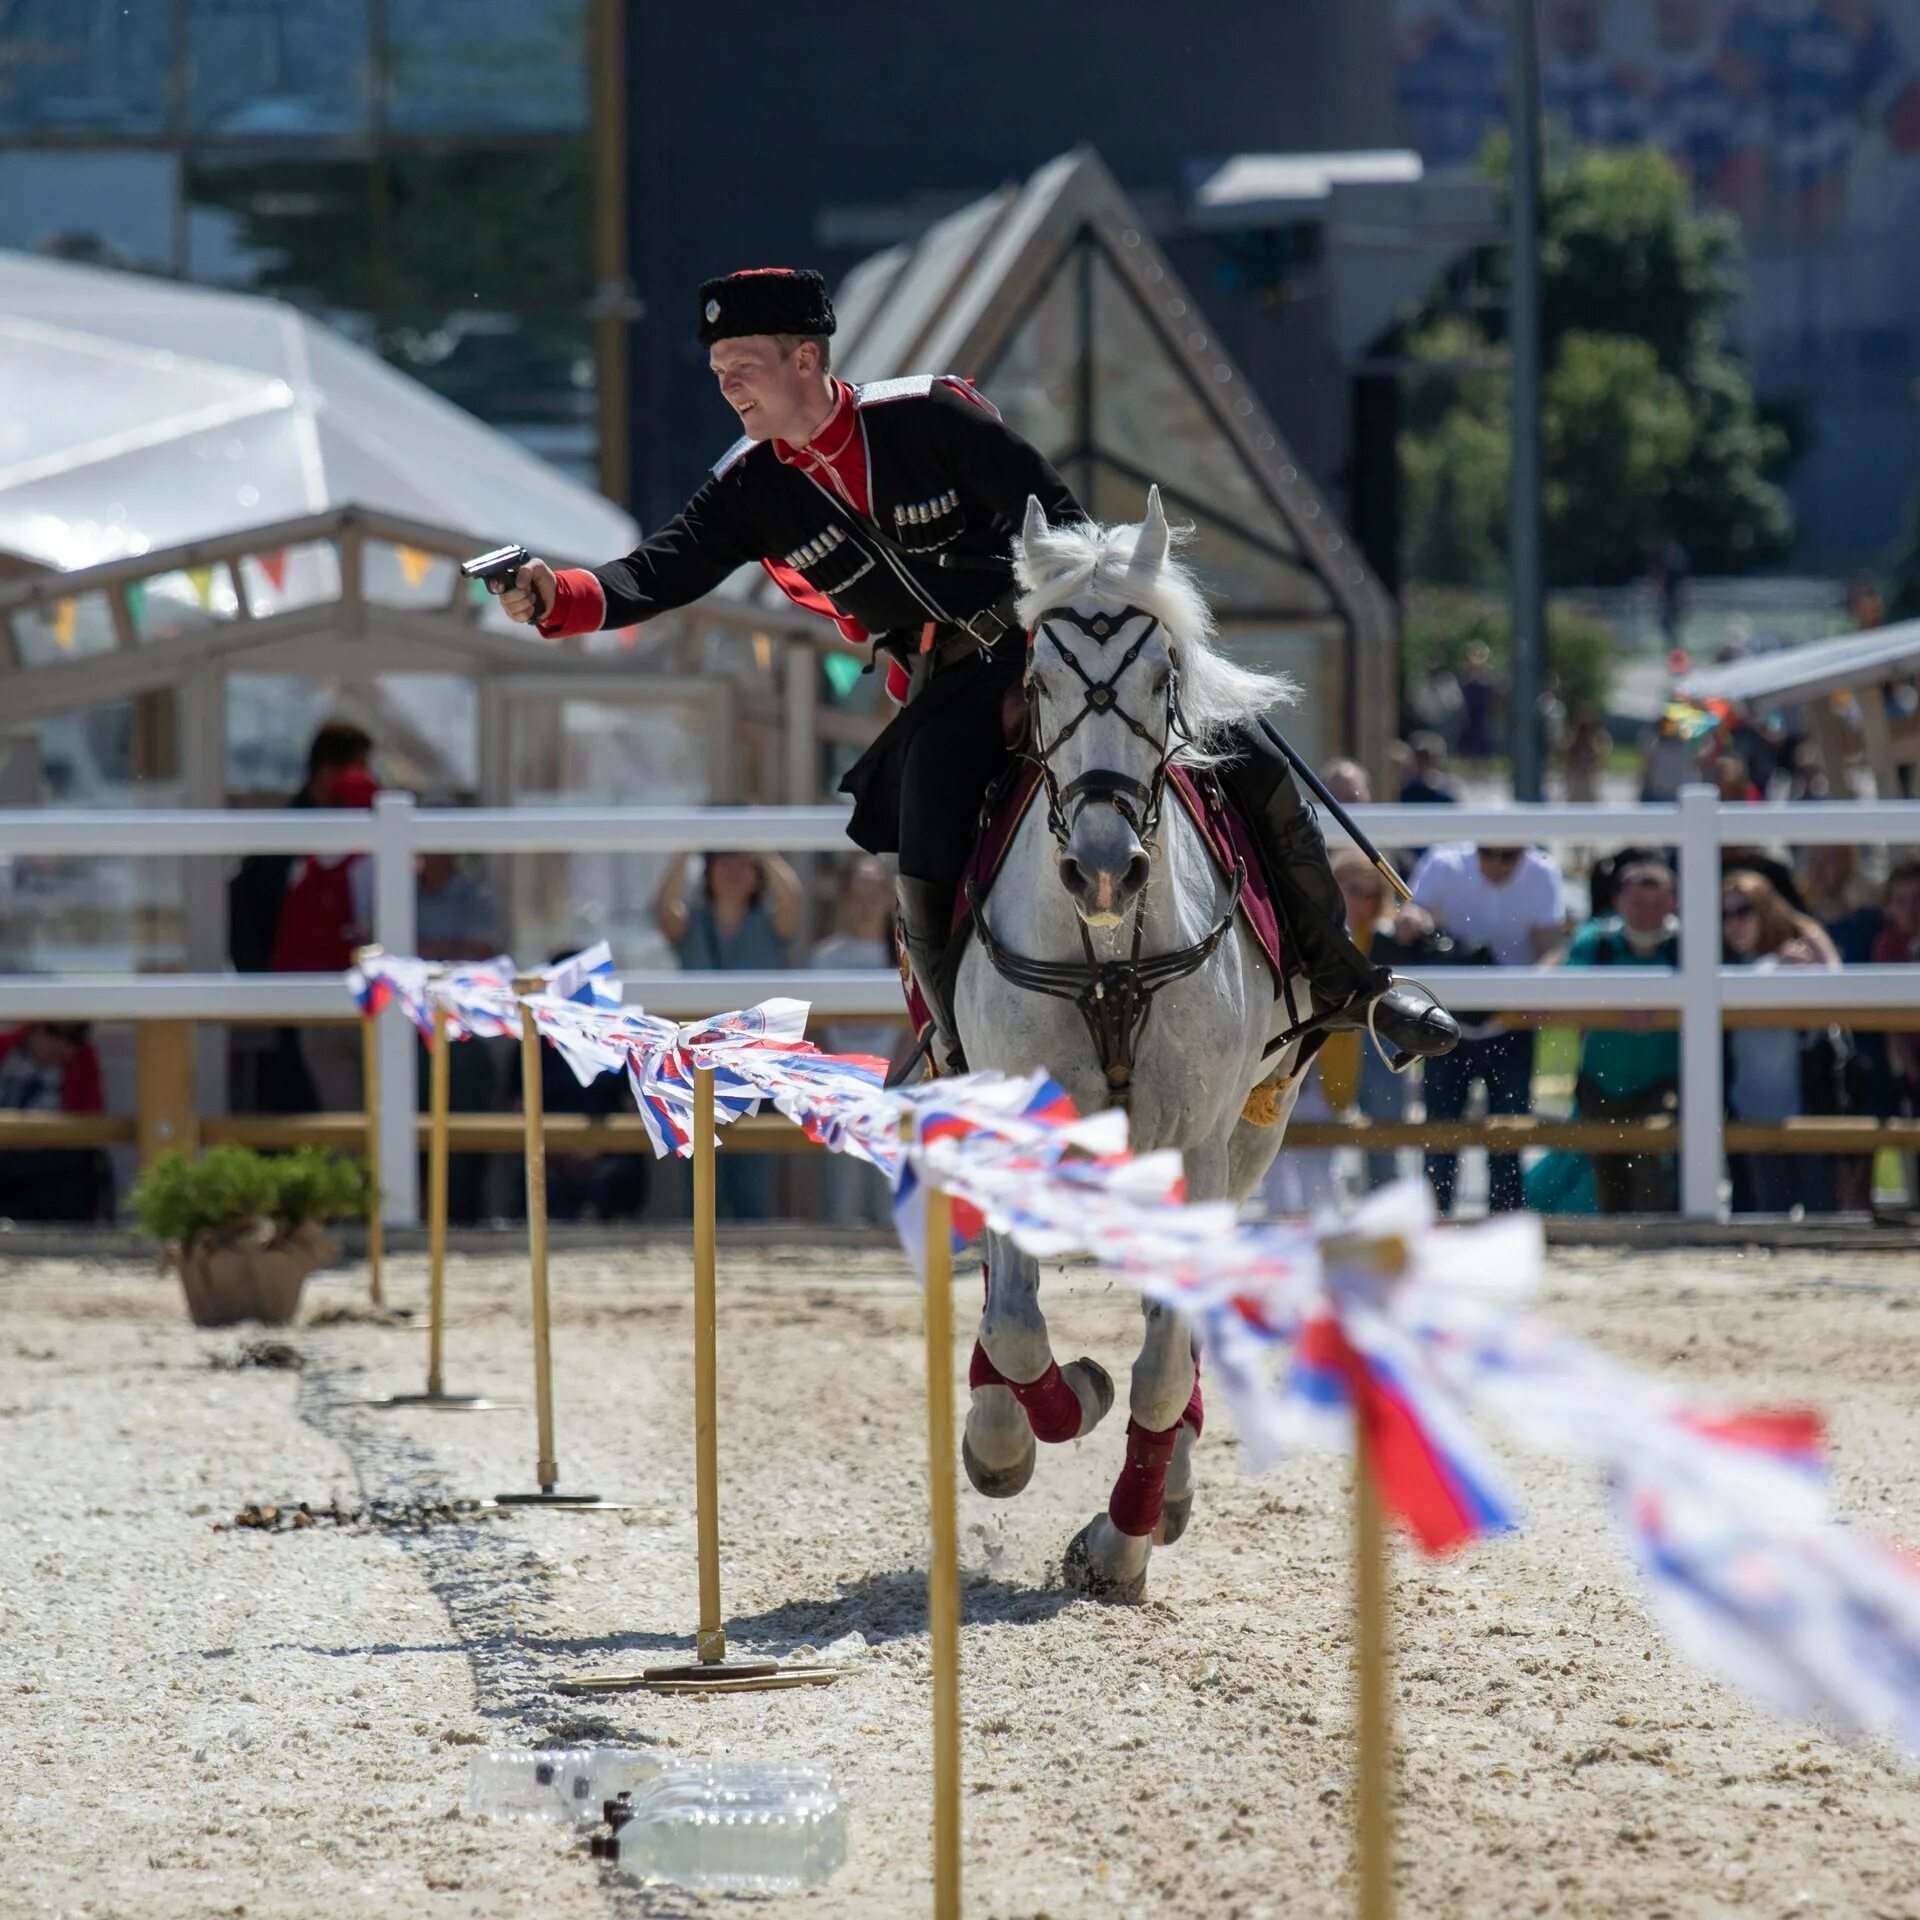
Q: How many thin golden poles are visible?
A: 6